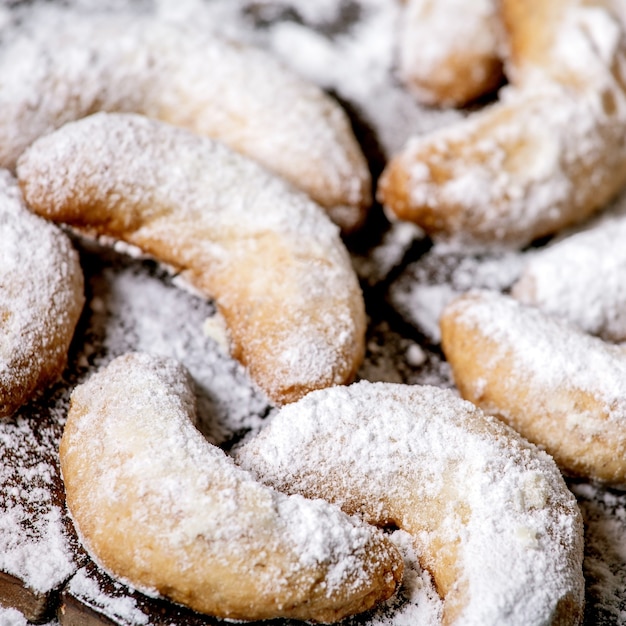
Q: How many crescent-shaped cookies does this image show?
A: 9